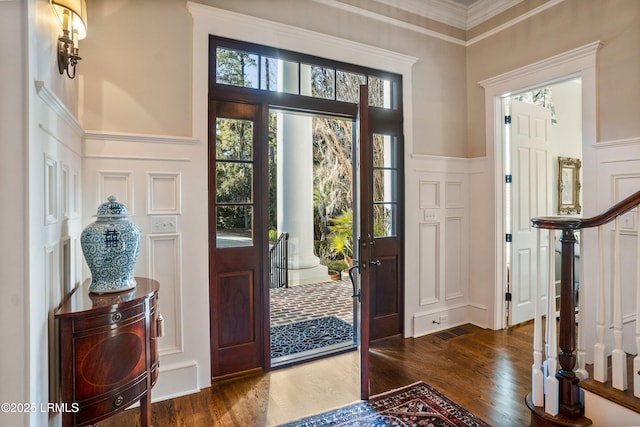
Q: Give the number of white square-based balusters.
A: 7